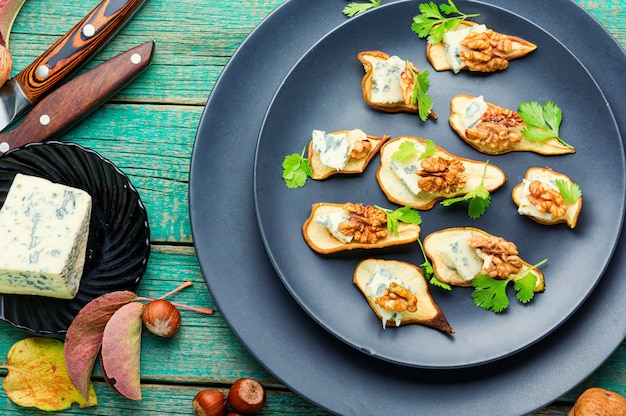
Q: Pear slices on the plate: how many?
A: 9